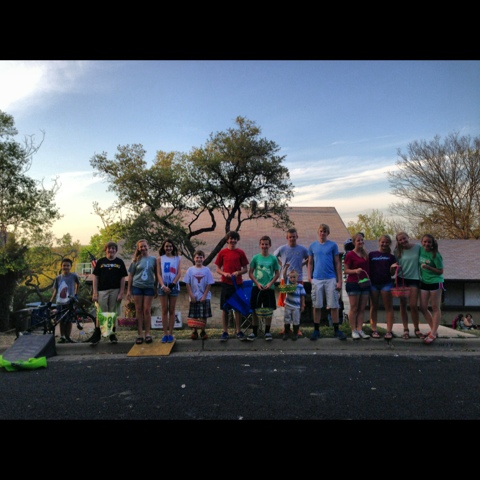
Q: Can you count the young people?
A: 14